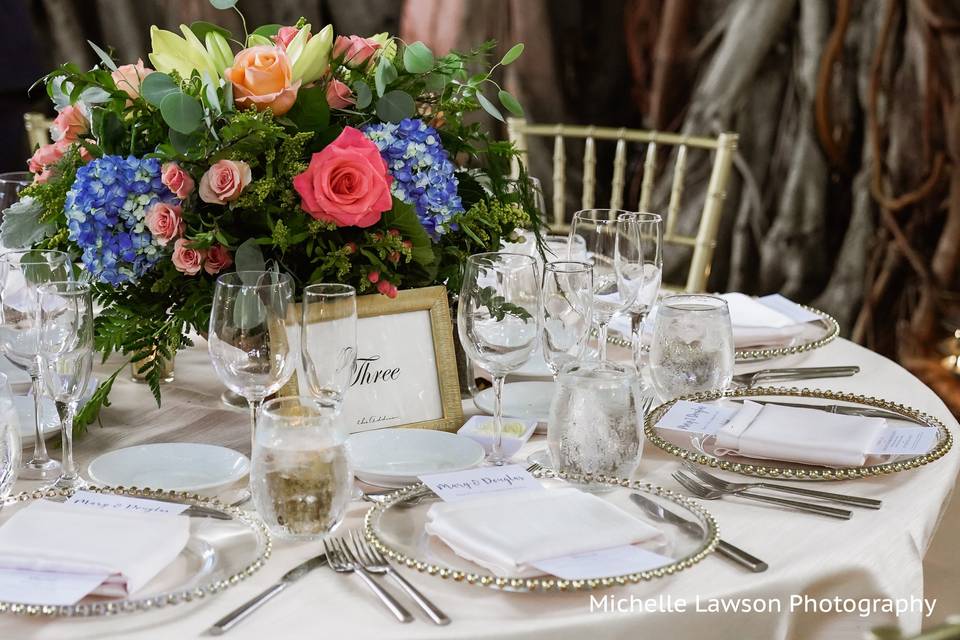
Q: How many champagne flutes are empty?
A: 4